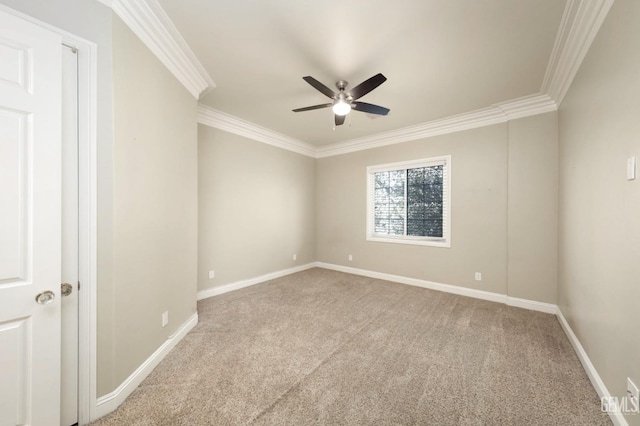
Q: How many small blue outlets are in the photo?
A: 0